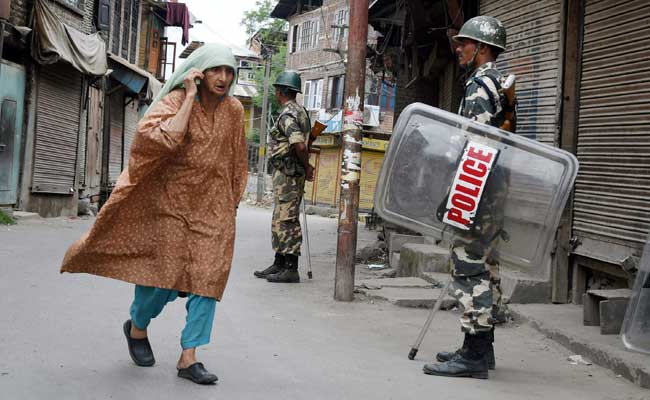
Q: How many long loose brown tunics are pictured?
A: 1